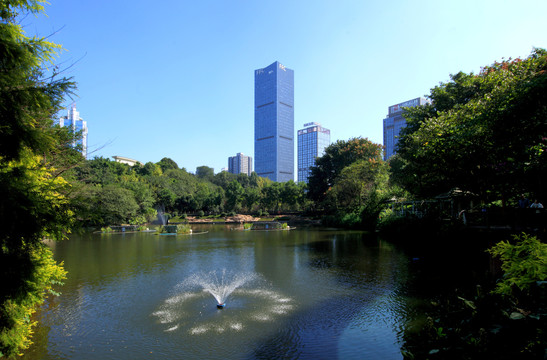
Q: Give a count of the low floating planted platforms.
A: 3